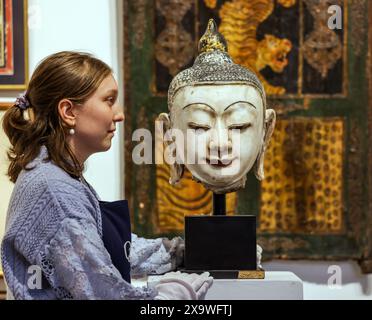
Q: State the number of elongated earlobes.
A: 2